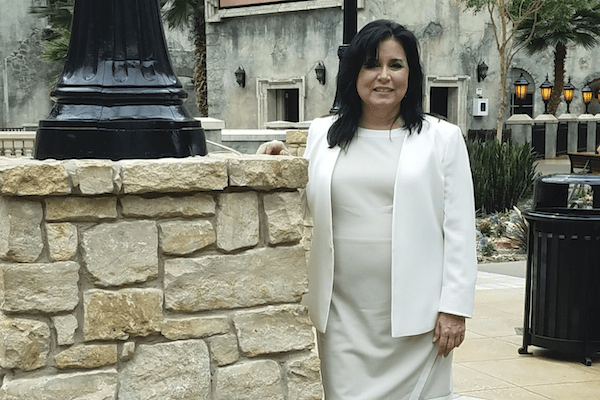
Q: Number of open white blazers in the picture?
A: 1